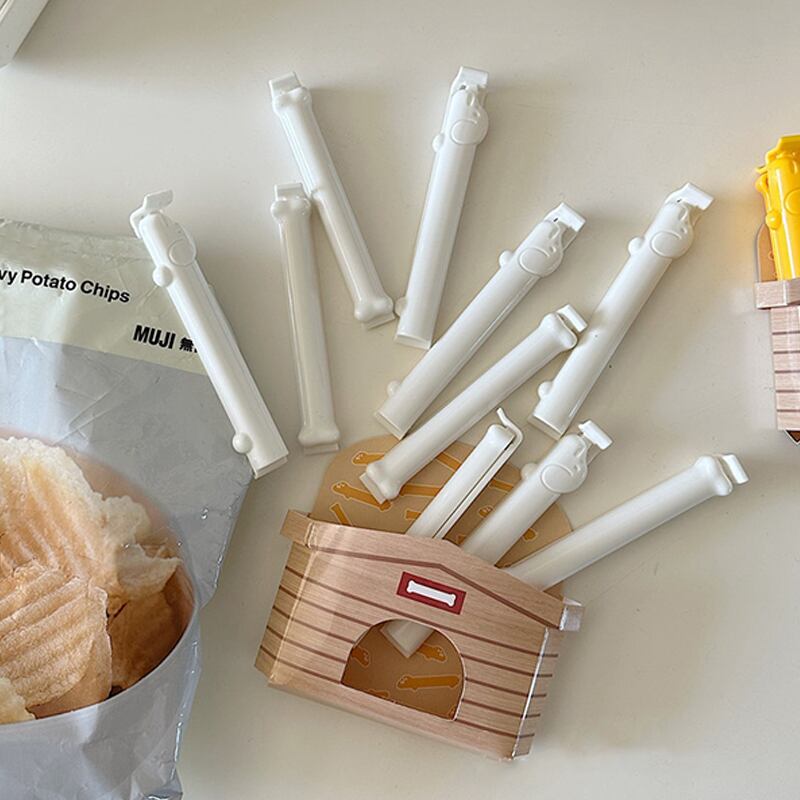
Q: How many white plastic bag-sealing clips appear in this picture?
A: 10